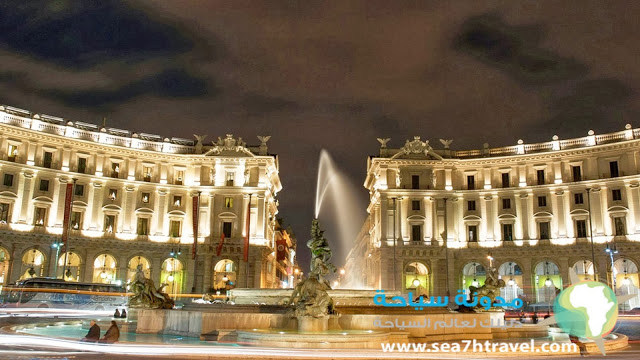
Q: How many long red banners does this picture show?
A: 3